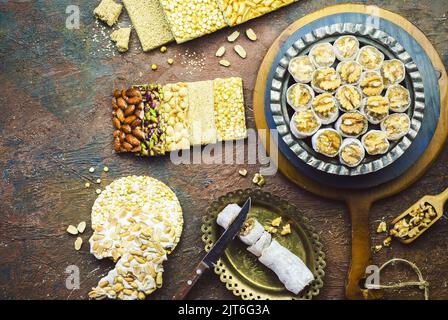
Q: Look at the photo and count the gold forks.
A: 0